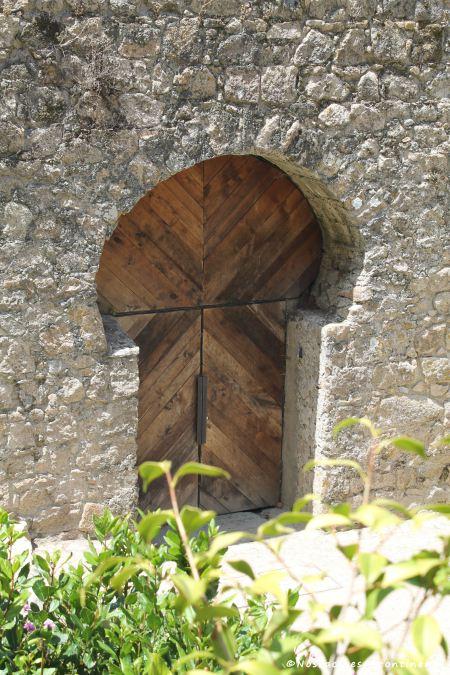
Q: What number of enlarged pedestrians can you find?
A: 0